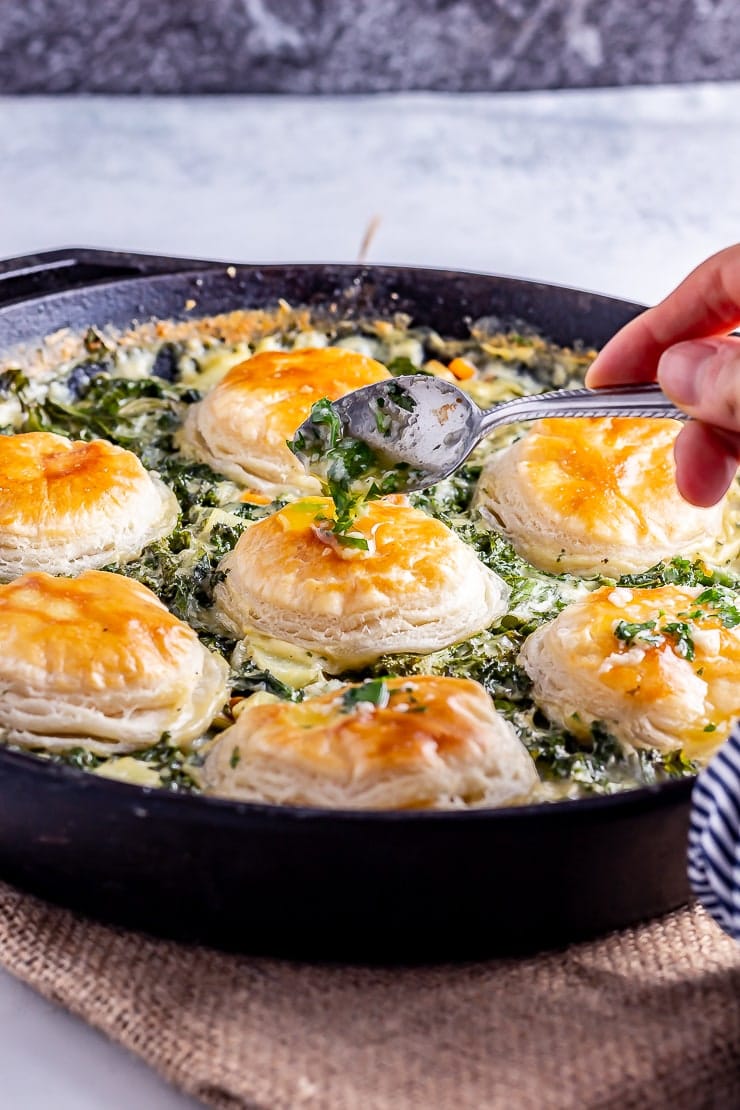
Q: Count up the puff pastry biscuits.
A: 7